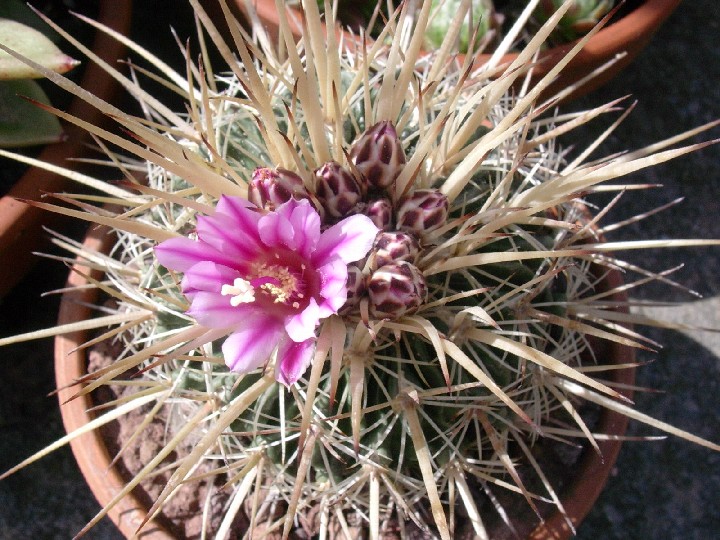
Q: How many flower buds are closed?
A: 8